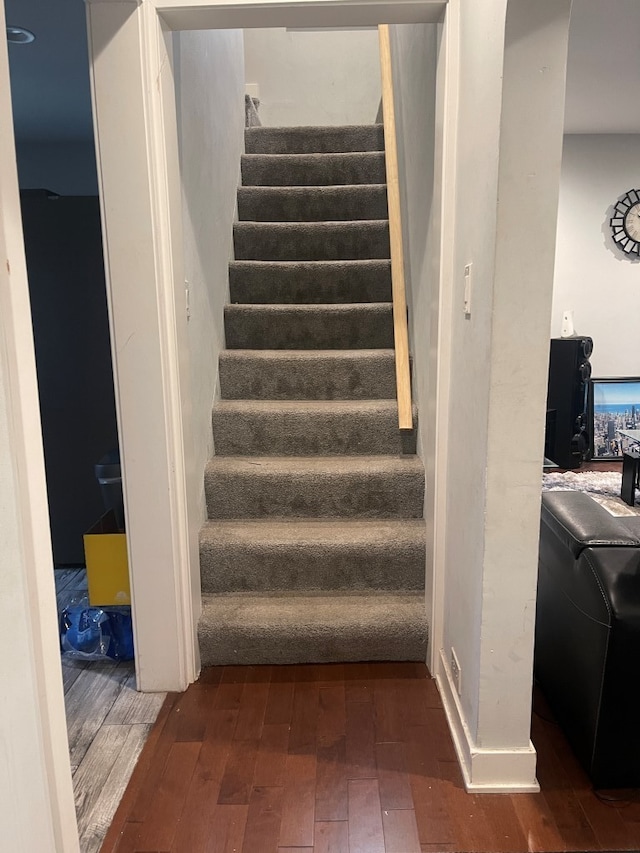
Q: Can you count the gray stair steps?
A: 11